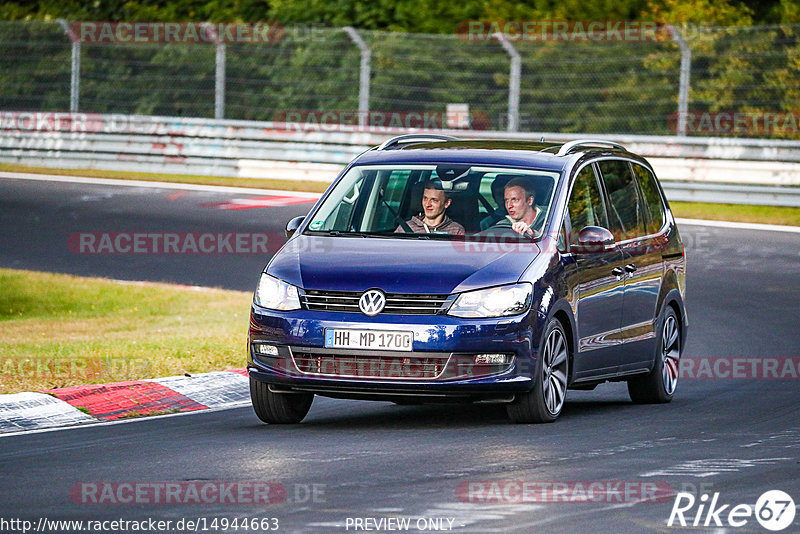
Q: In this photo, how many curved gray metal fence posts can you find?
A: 5